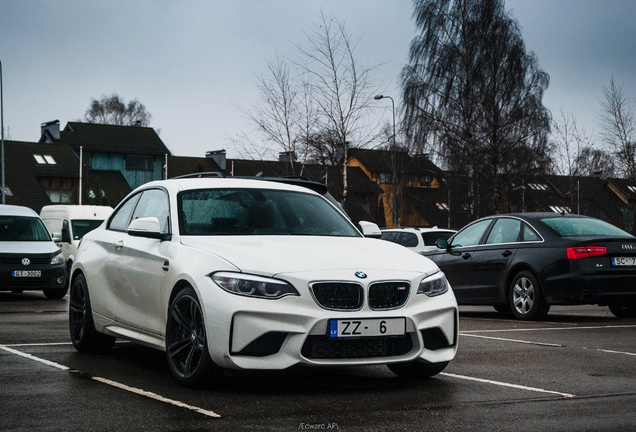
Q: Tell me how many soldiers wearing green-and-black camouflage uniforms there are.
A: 0